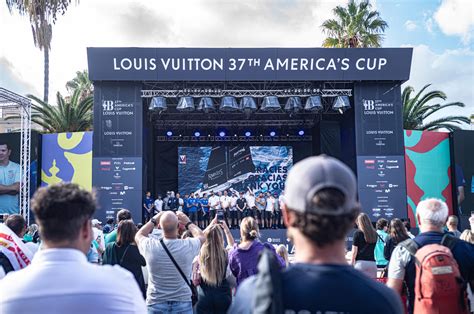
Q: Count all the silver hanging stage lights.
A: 9